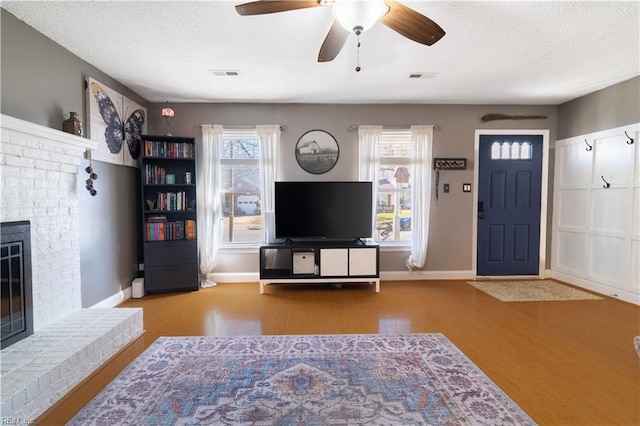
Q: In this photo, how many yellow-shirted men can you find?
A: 0